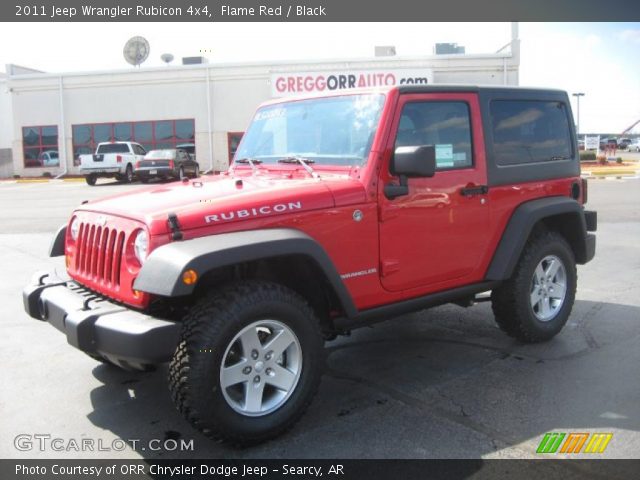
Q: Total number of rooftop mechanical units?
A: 3